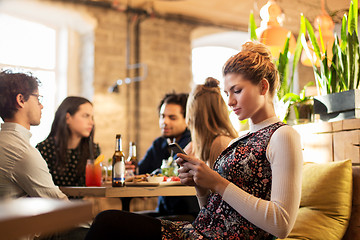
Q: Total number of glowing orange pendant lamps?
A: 2